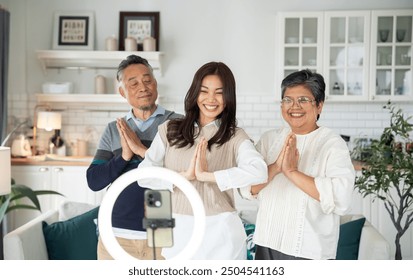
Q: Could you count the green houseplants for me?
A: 2